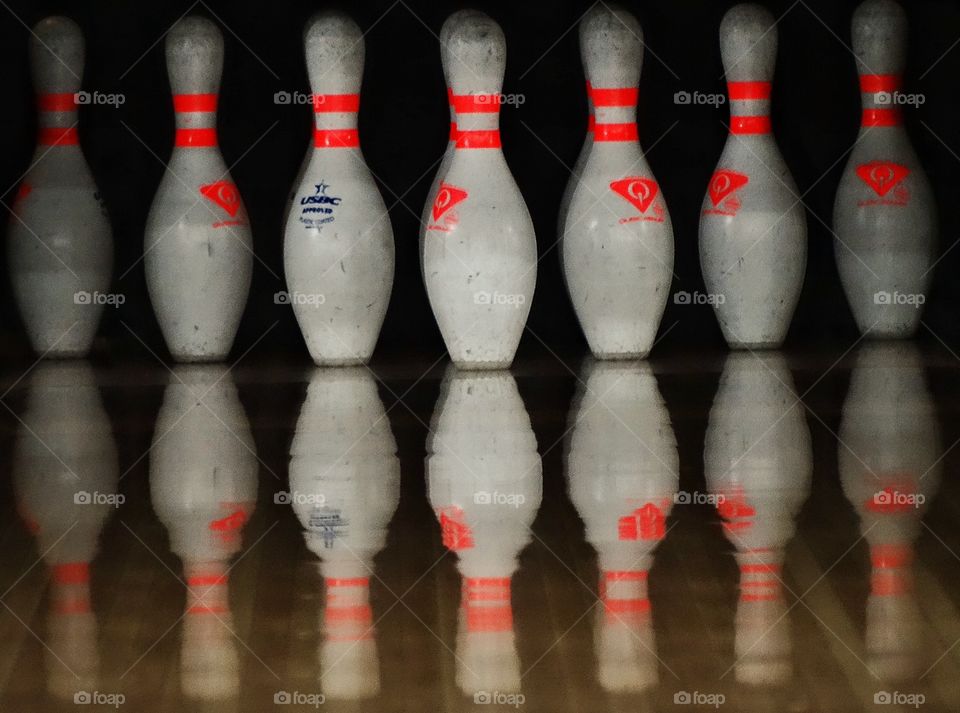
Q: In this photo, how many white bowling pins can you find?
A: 7